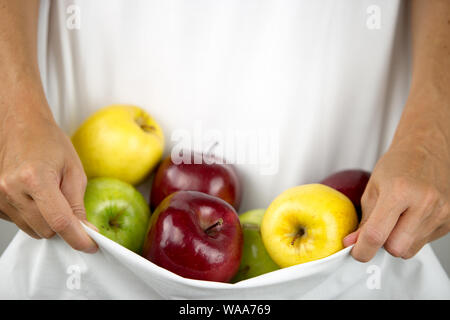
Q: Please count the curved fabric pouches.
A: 1